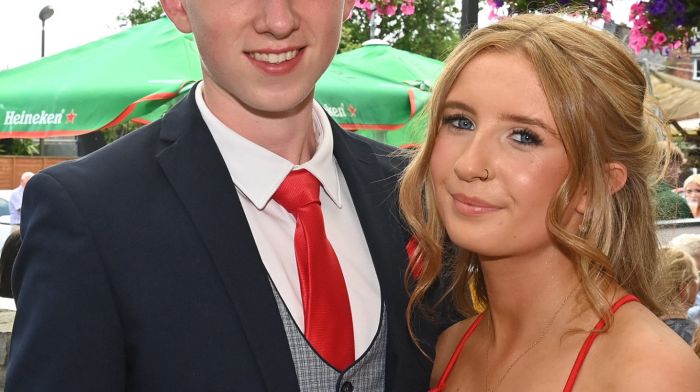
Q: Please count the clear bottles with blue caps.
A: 0